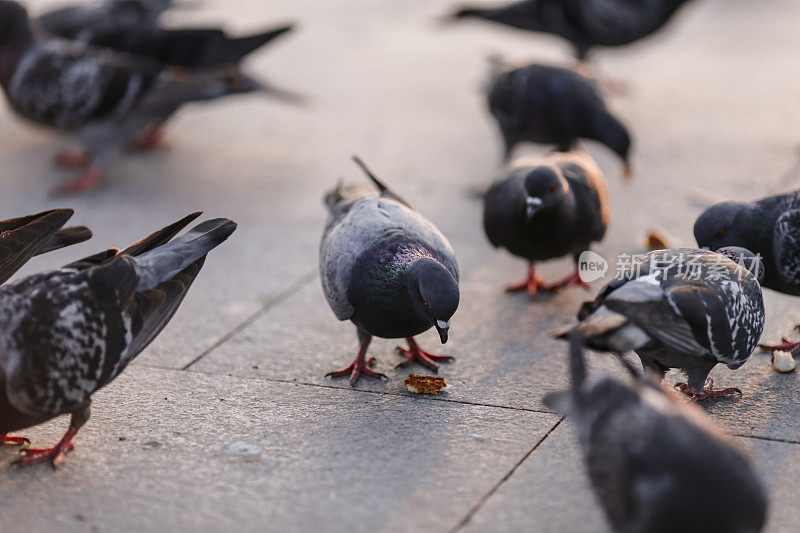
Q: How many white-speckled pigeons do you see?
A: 4